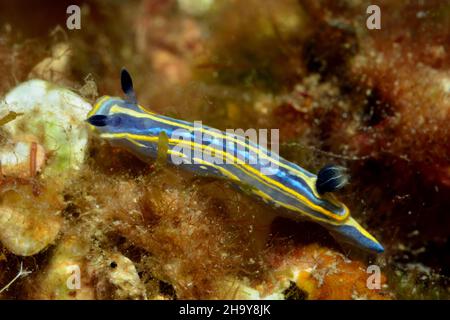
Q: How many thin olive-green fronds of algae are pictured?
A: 2